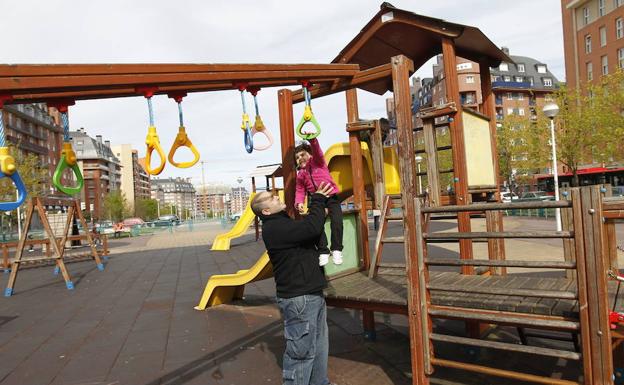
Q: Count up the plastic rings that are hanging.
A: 7